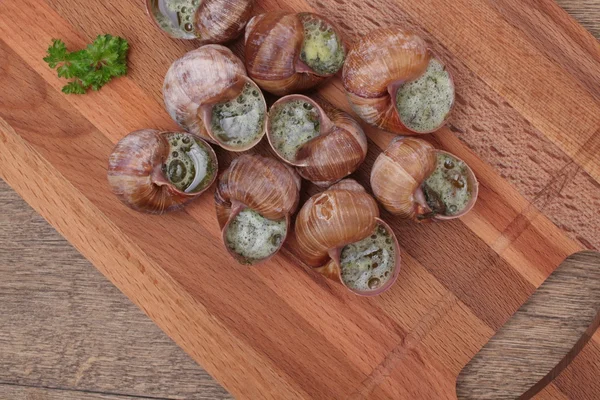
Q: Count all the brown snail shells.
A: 9